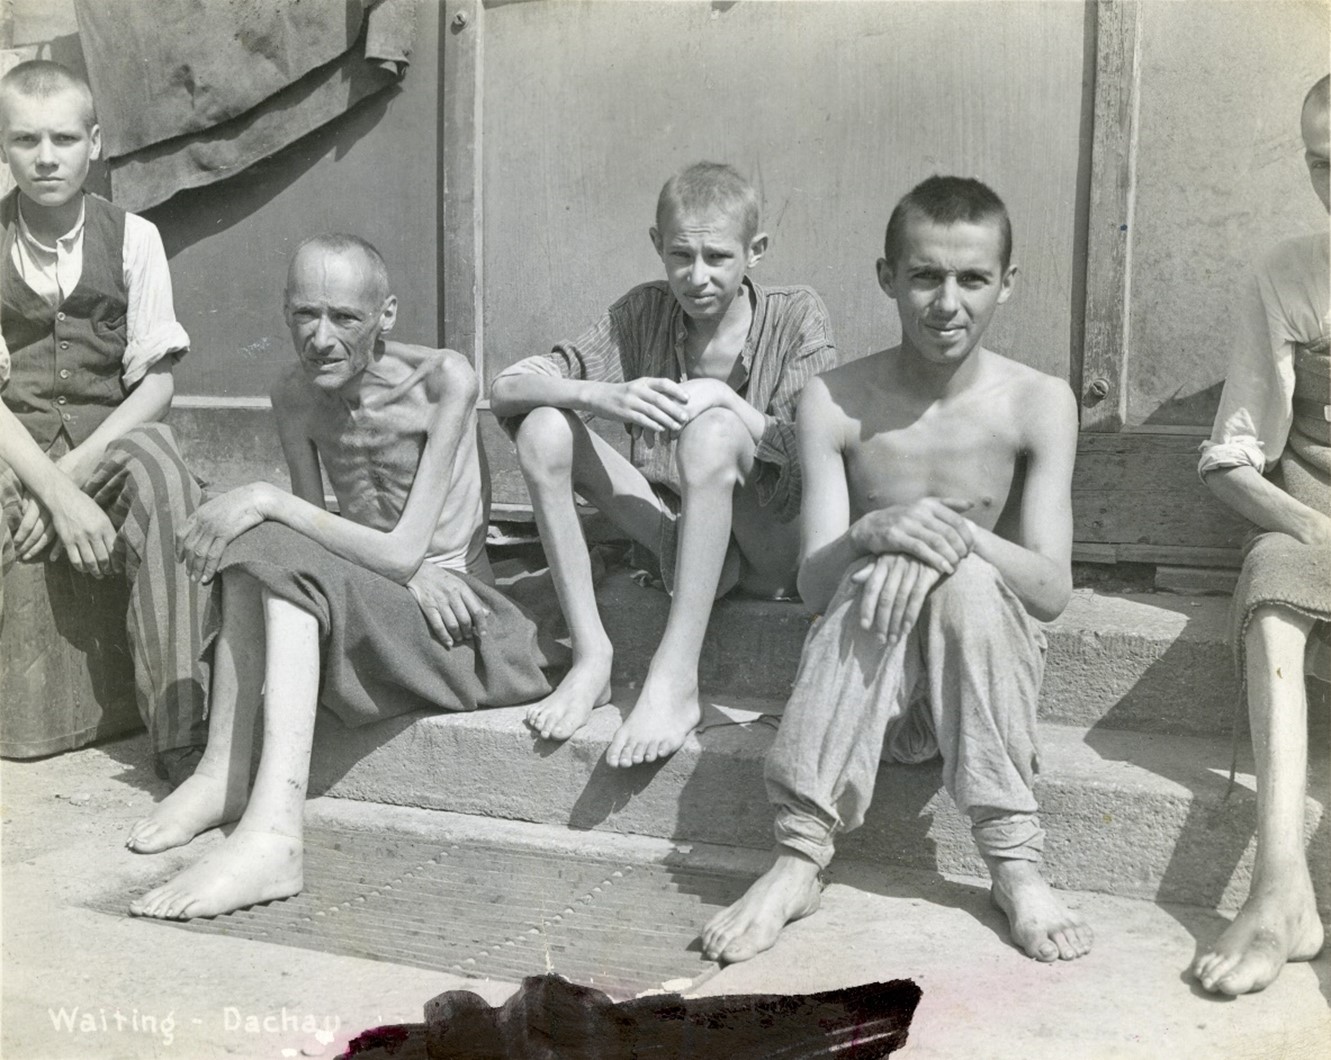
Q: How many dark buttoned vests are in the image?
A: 1